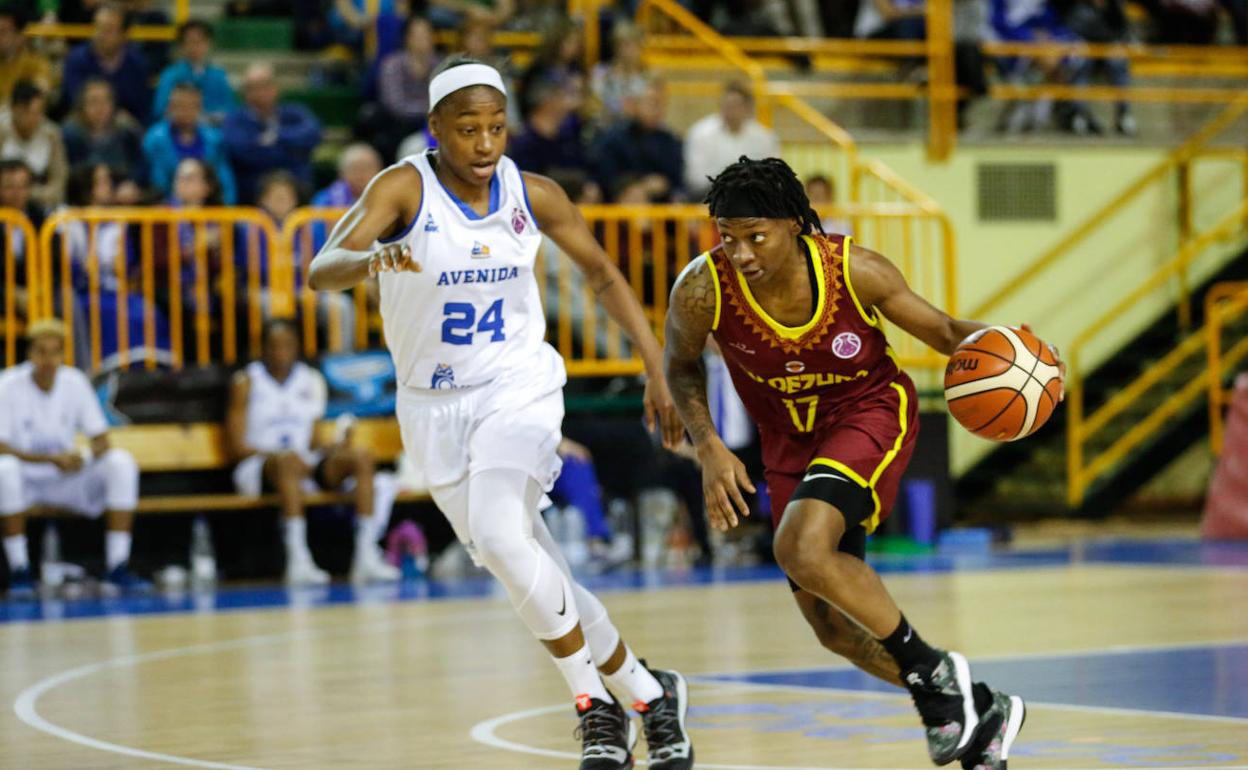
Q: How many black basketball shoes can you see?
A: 4